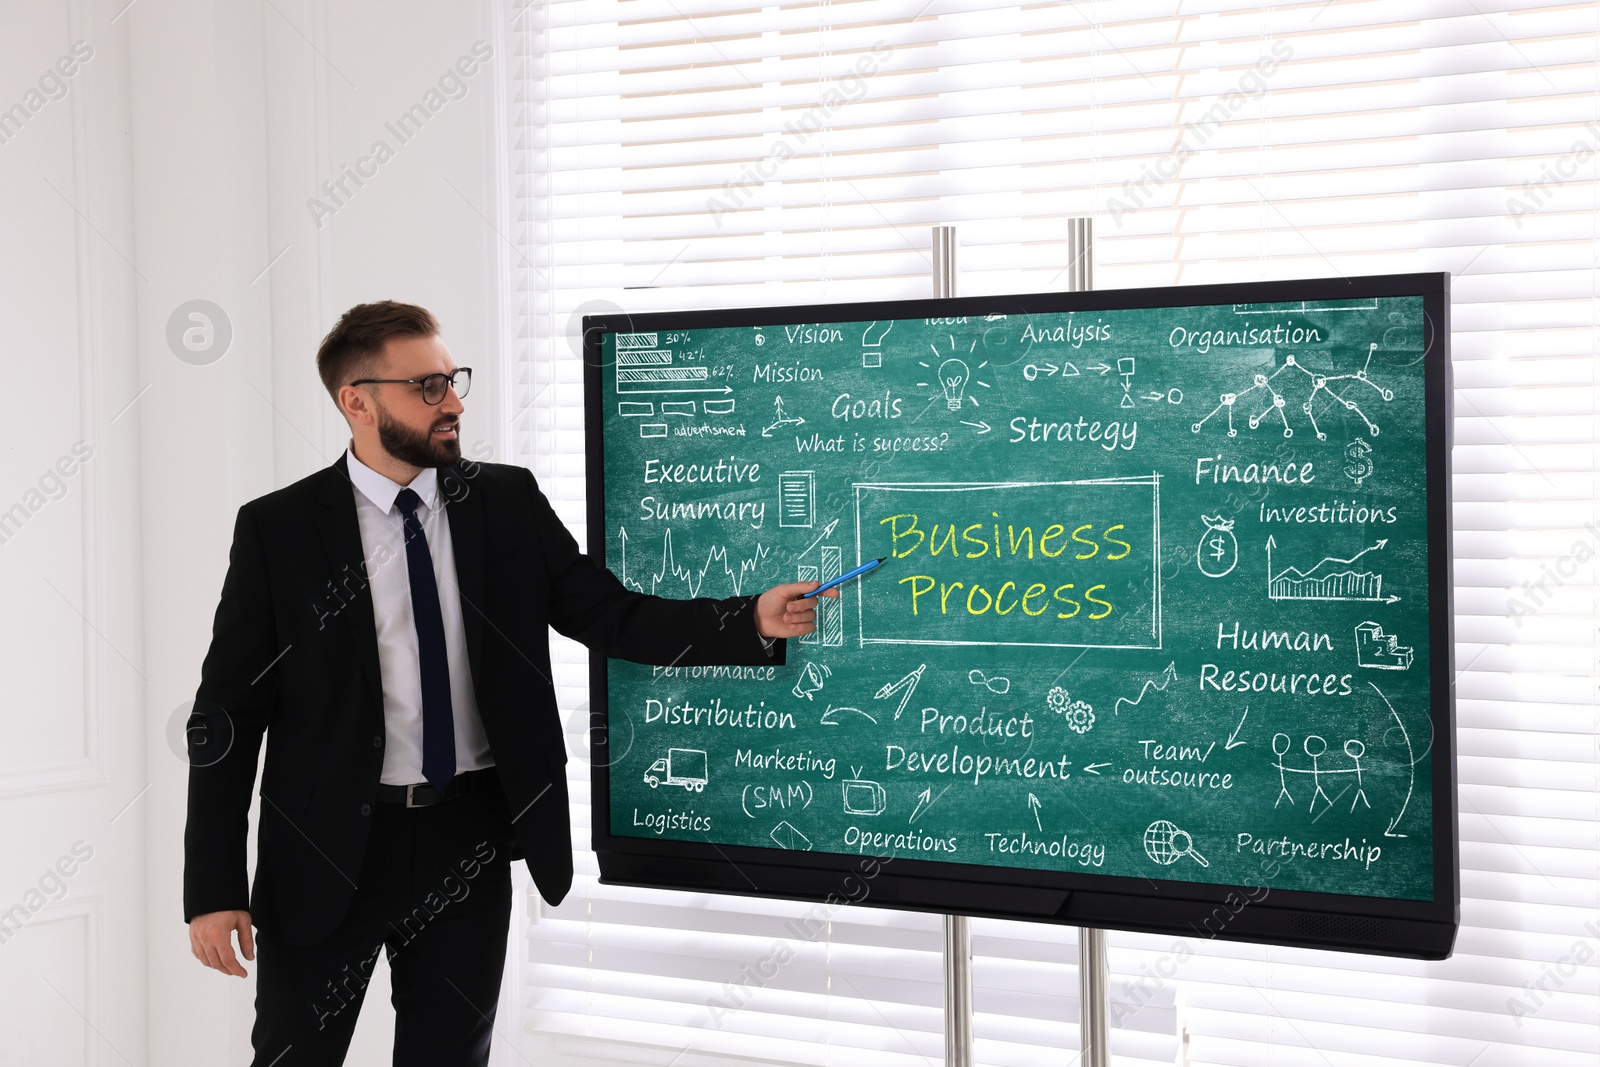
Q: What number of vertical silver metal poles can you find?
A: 2